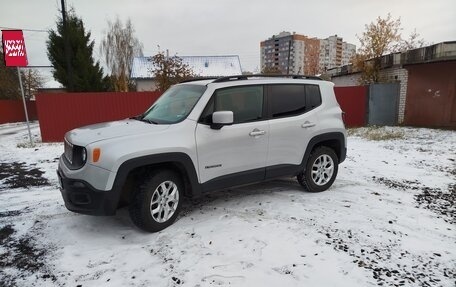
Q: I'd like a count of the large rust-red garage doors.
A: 1